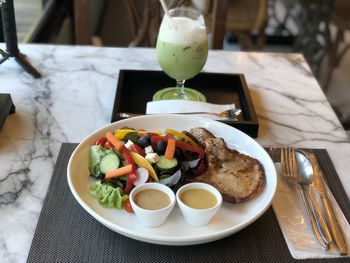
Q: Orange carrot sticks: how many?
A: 3